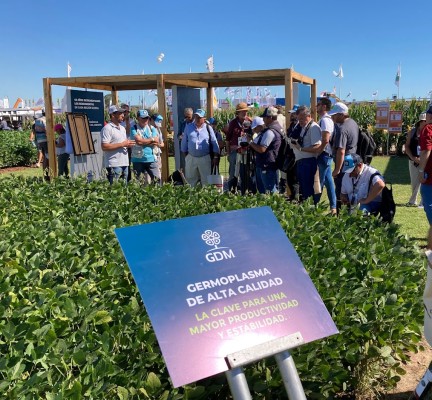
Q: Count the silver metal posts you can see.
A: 2